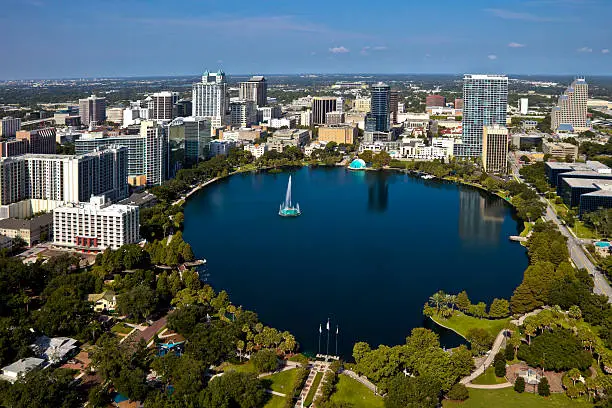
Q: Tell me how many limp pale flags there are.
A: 3